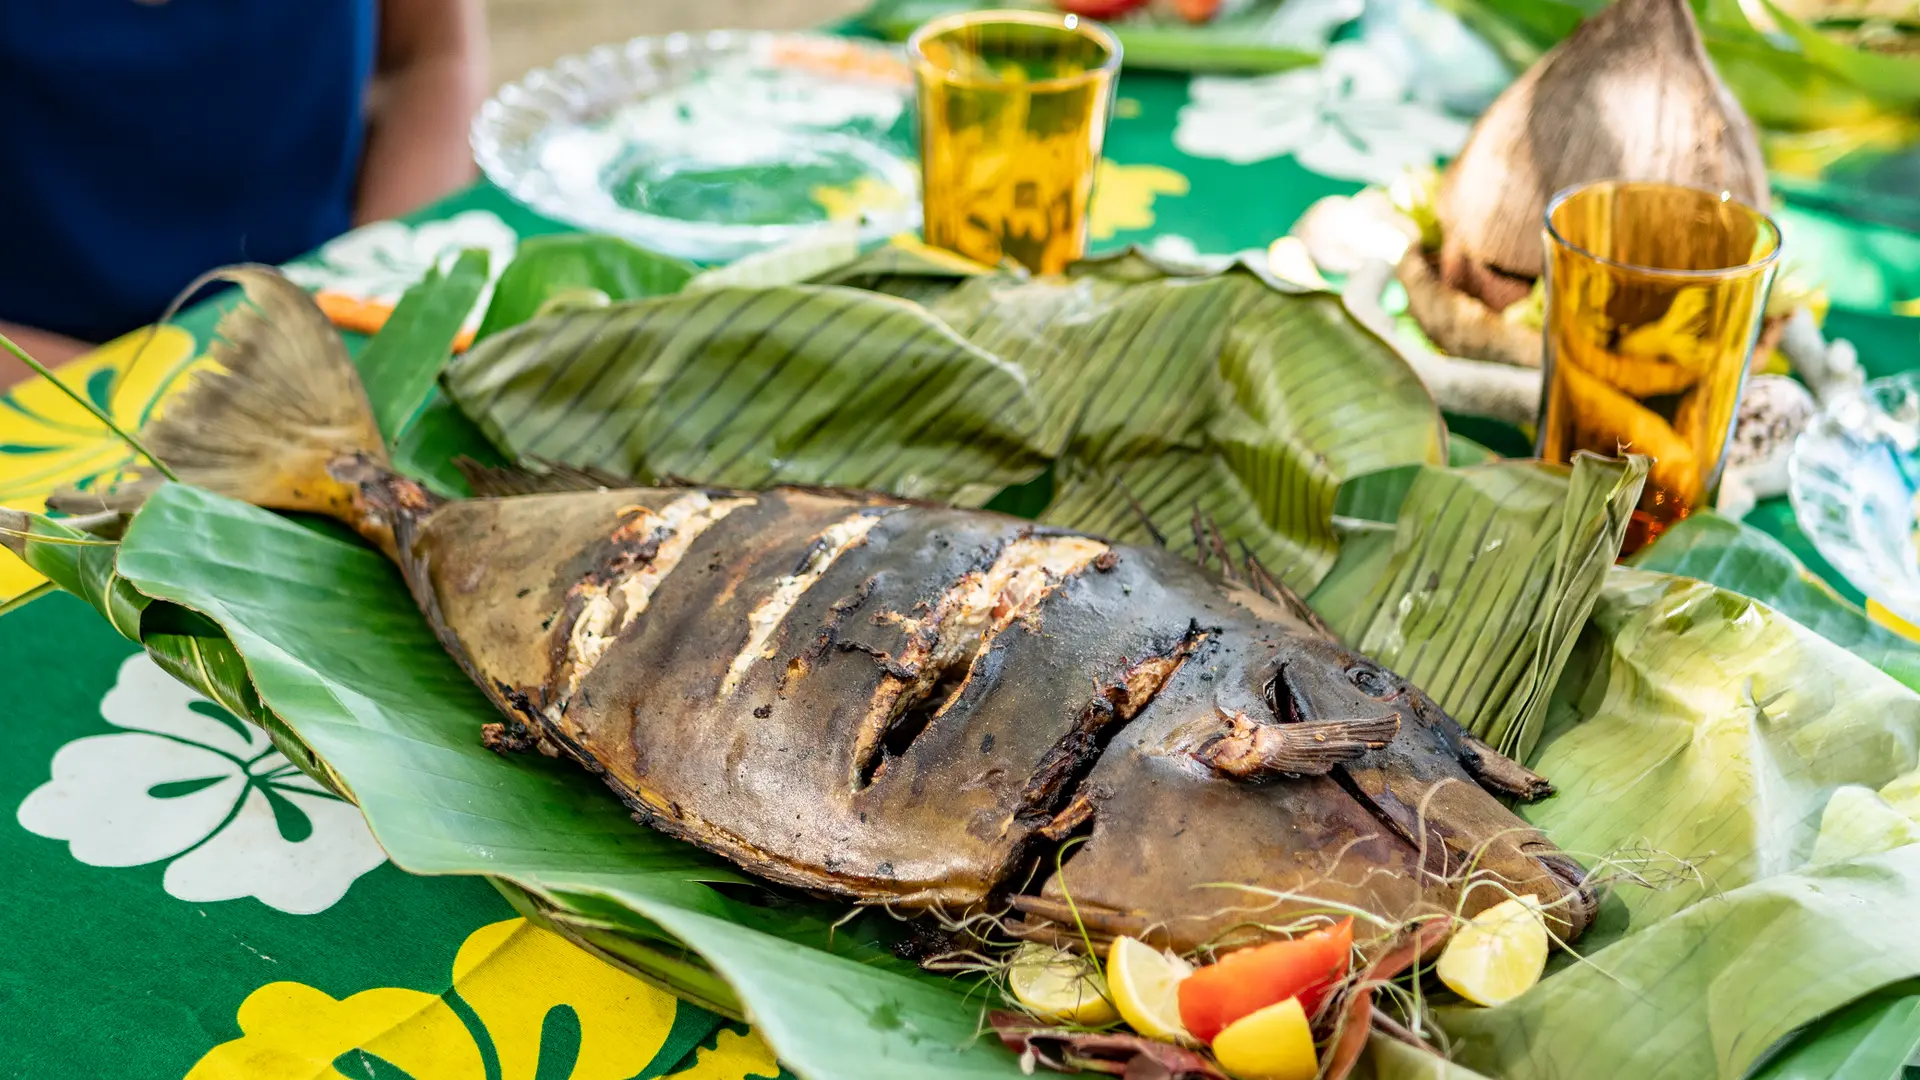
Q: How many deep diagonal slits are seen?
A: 4